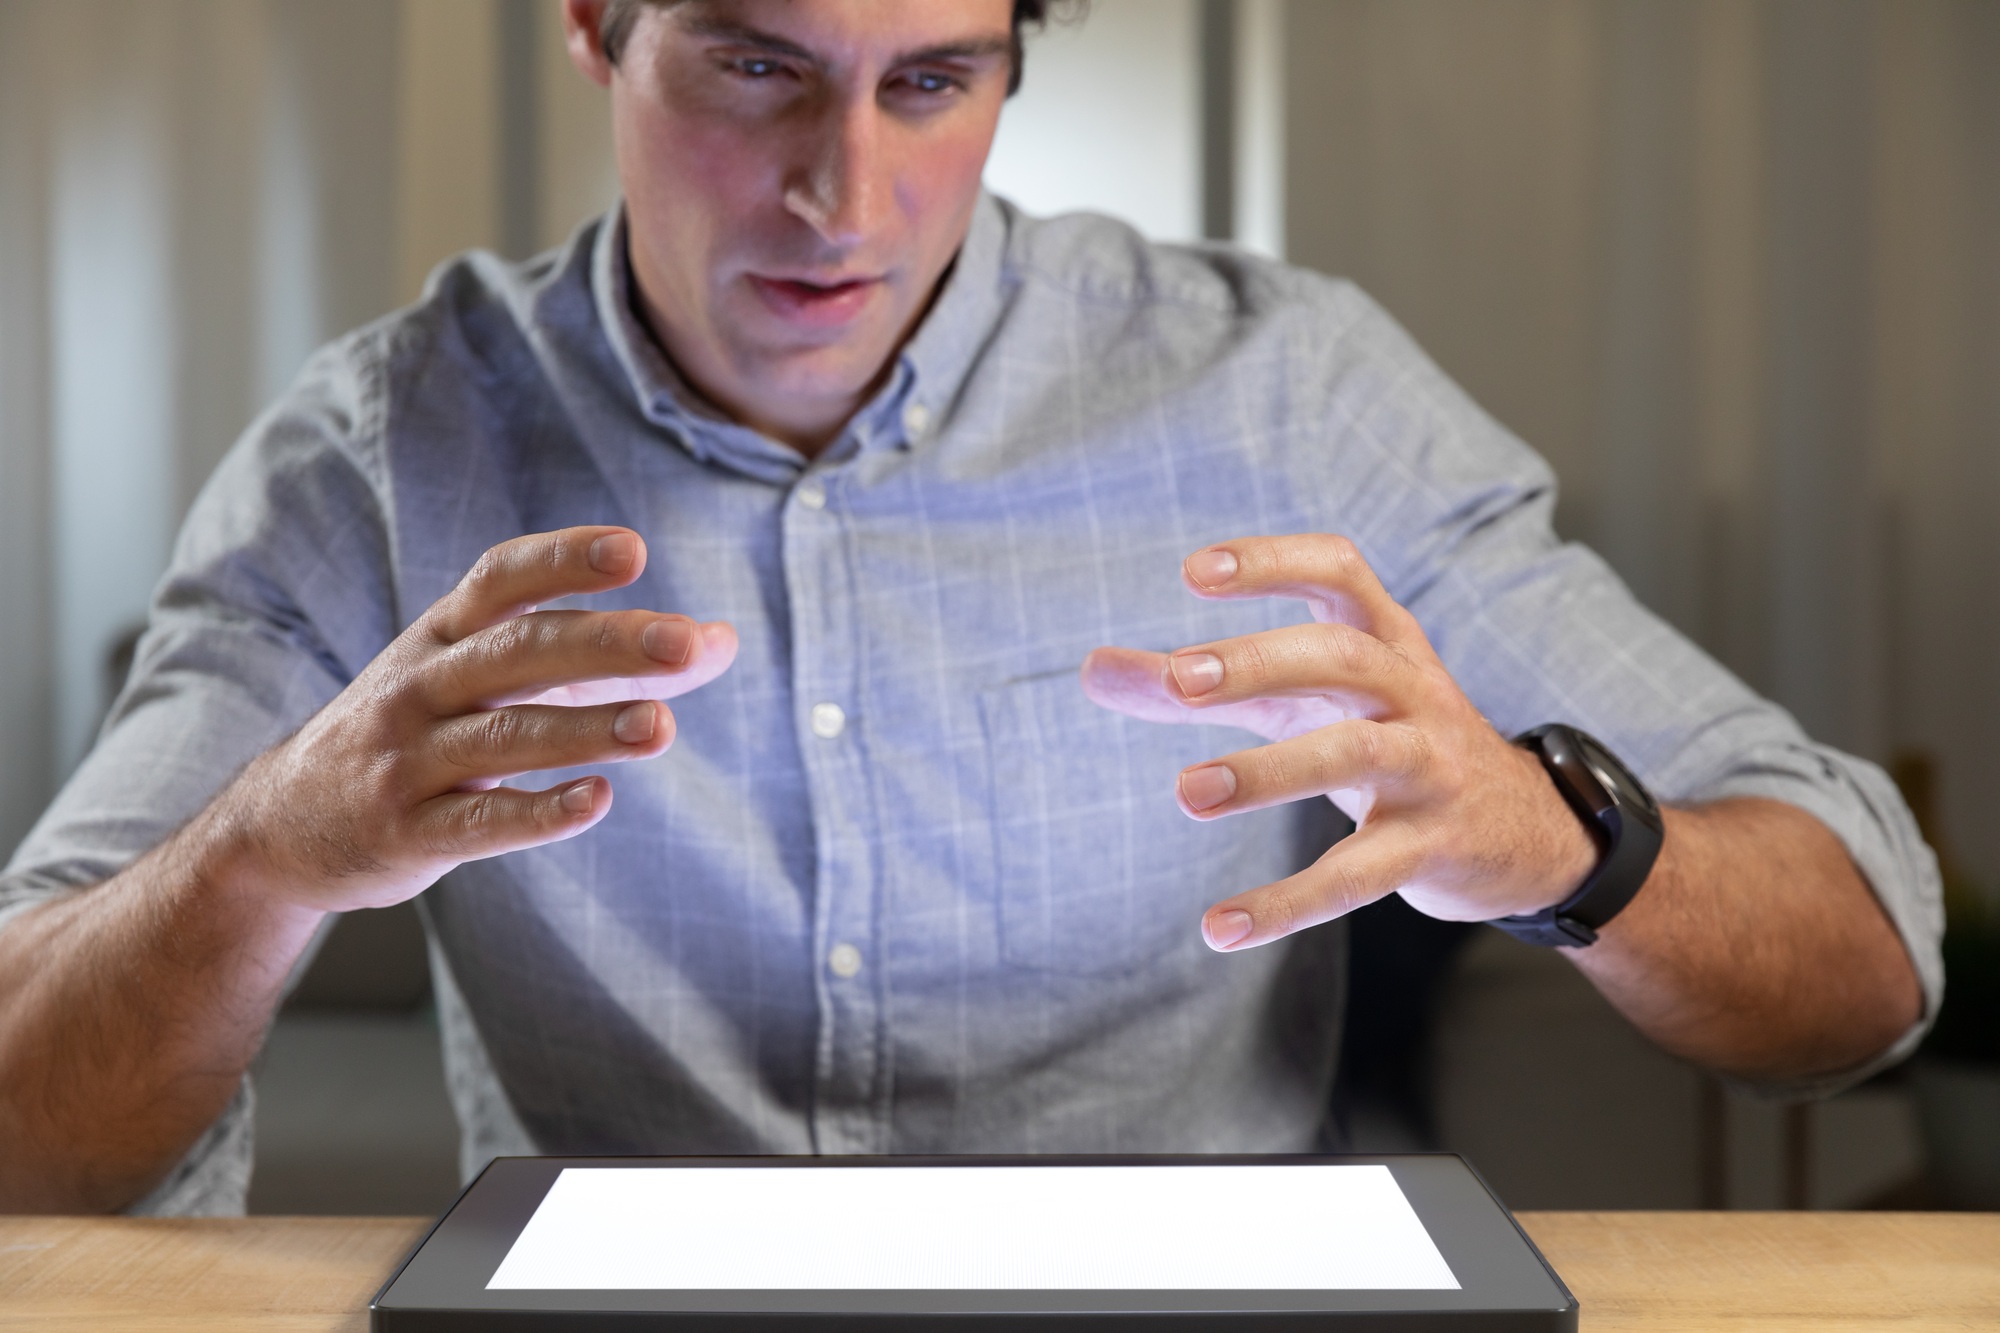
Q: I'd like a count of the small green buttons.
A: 0